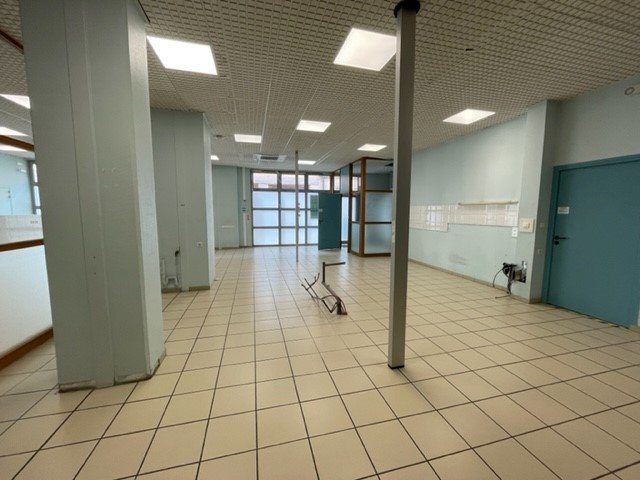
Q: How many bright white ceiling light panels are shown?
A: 11